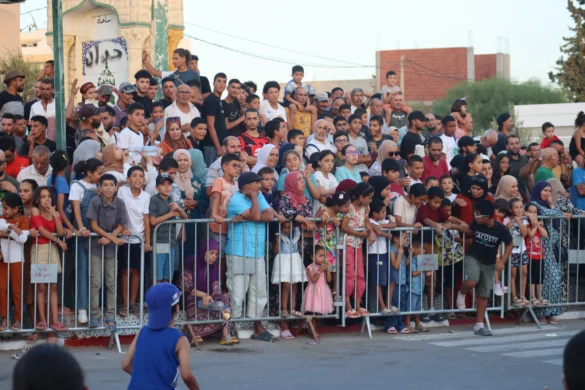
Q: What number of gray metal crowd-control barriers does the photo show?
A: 4